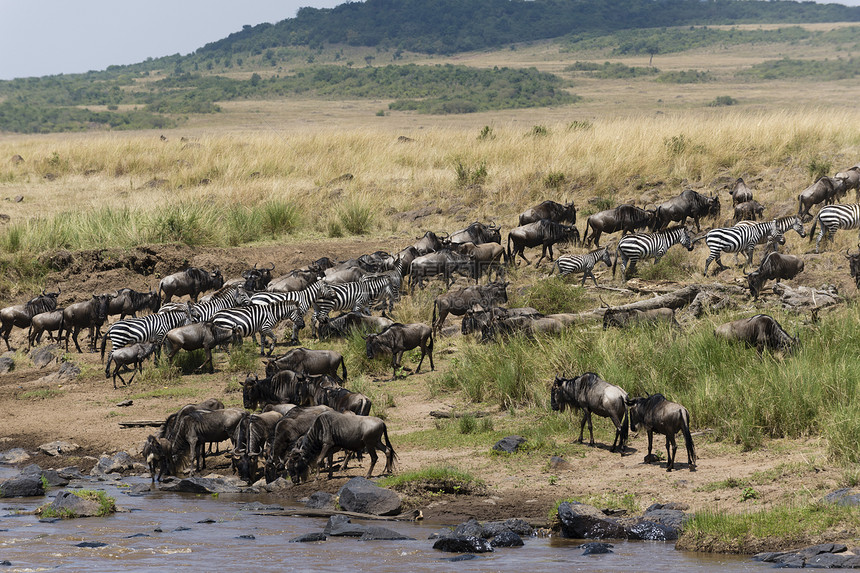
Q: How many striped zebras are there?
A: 11